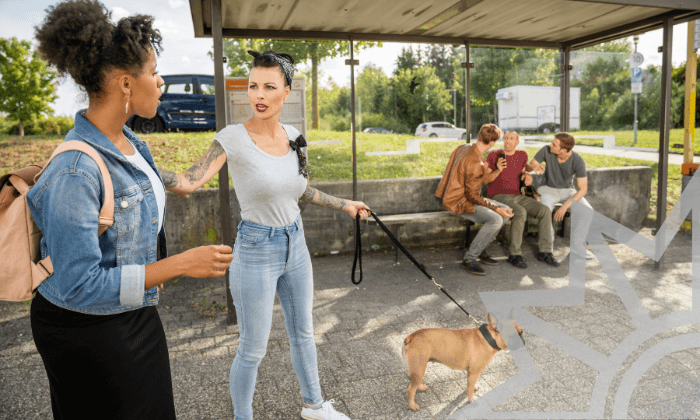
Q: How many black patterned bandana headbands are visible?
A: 1